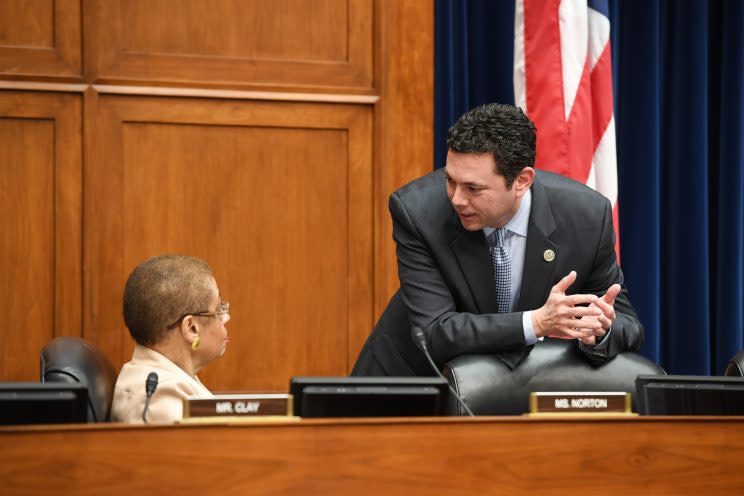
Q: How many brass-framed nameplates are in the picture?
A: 2